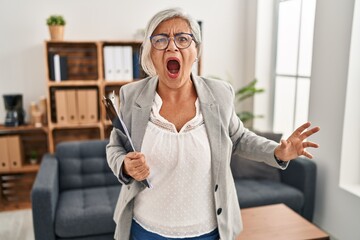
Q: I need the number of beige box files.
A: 6